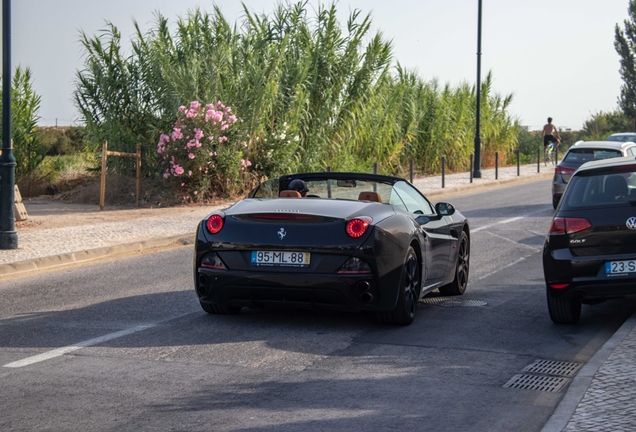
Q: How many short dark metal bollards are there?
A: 9